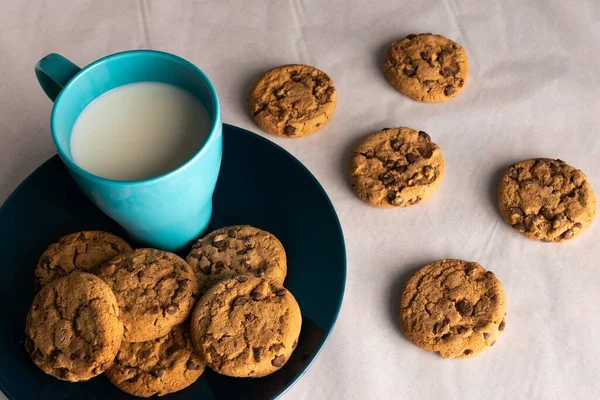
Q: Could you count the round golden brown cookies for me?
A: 11